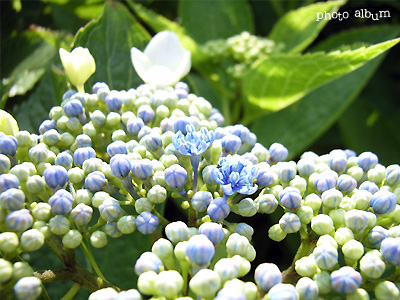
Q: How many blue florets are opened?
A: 2